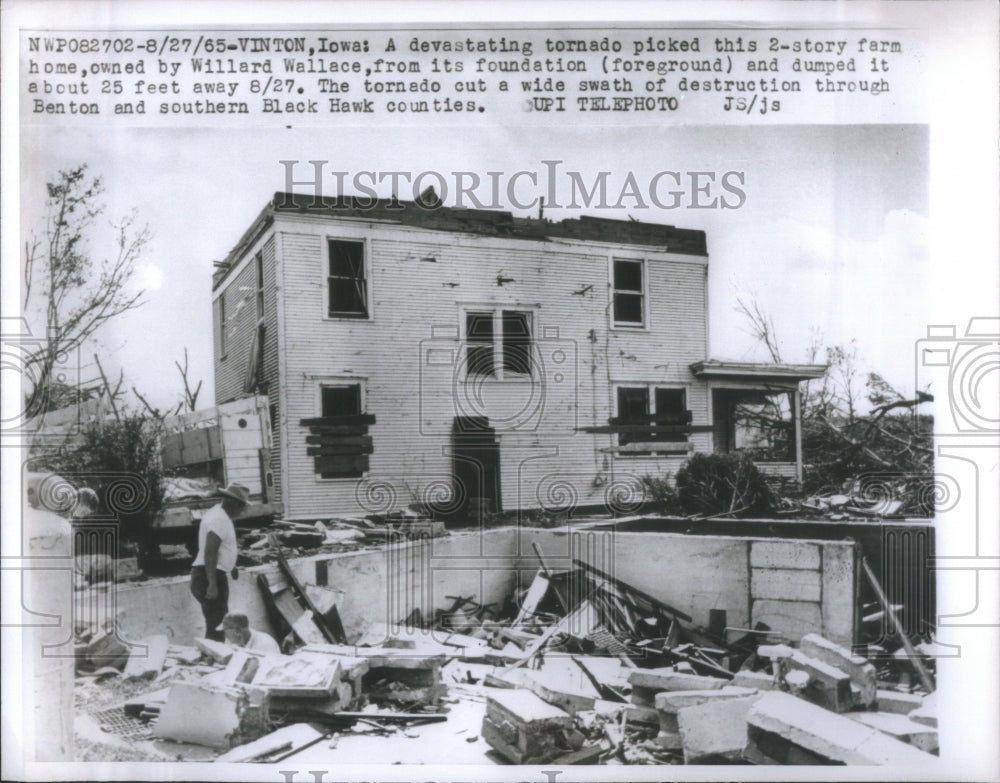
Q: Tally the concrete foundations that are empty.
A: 1